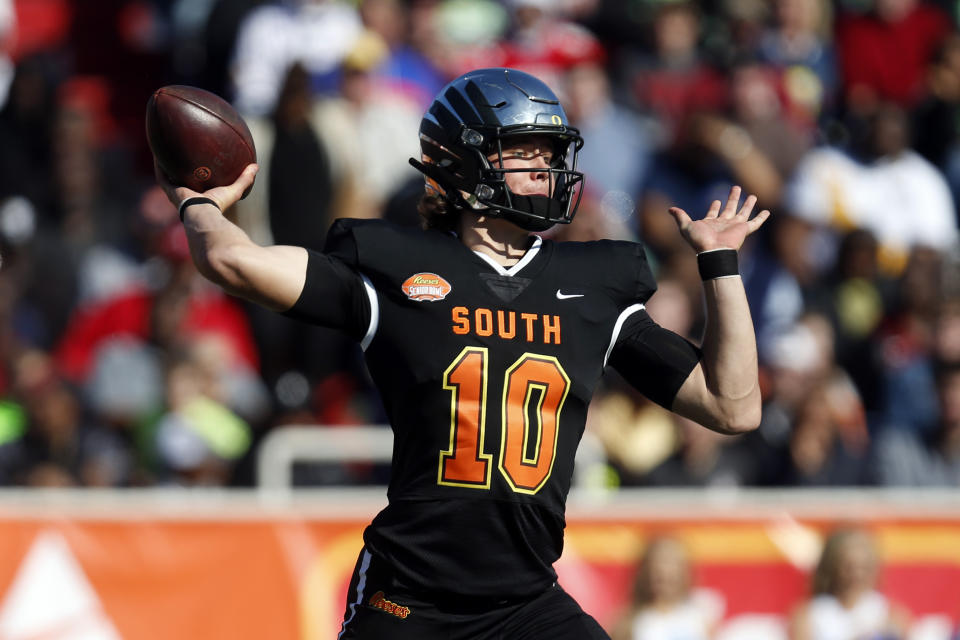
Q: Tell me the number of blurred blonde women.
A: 2